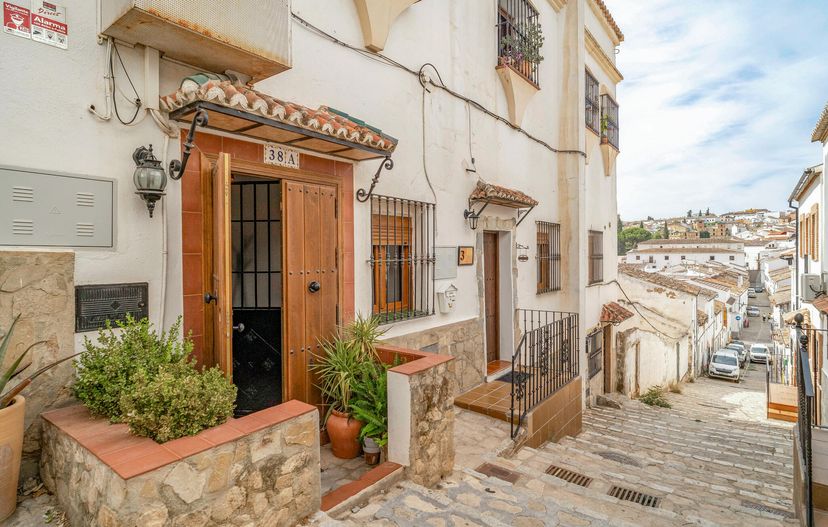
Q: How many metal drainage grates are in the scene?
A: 2